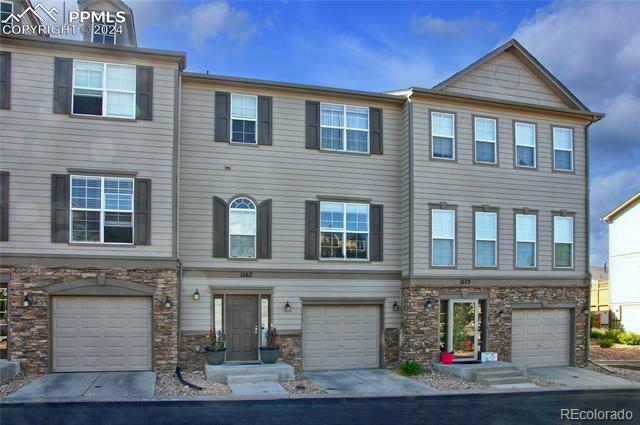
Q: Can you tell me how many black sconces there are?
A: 8